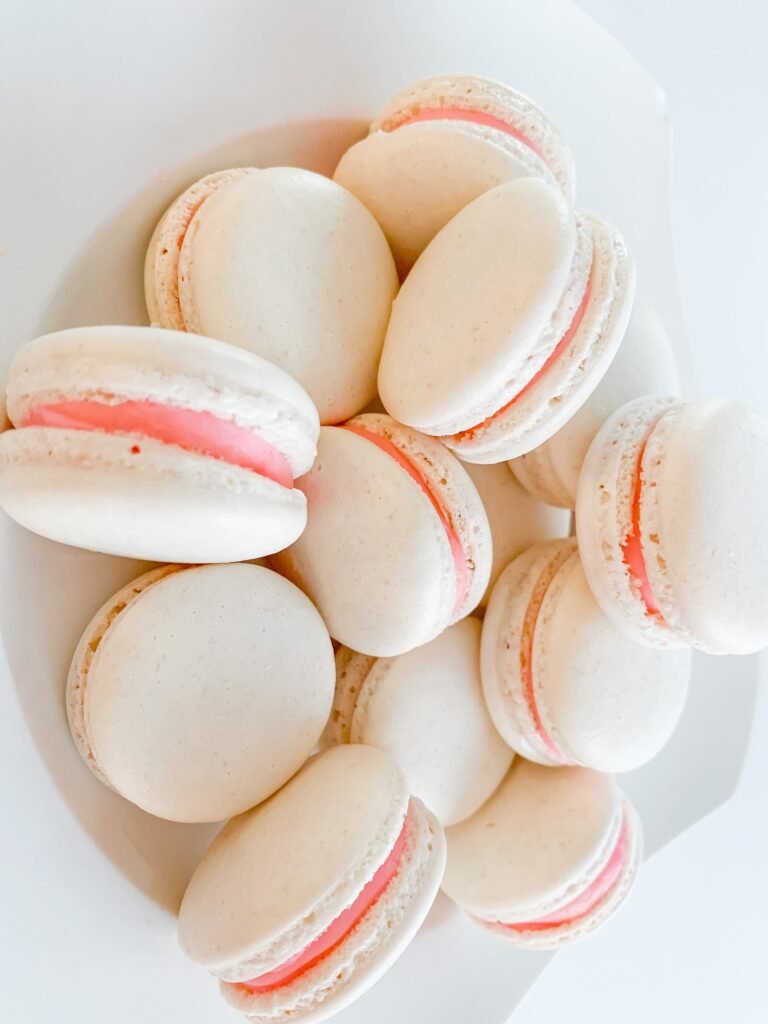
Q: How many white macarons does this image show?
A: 12